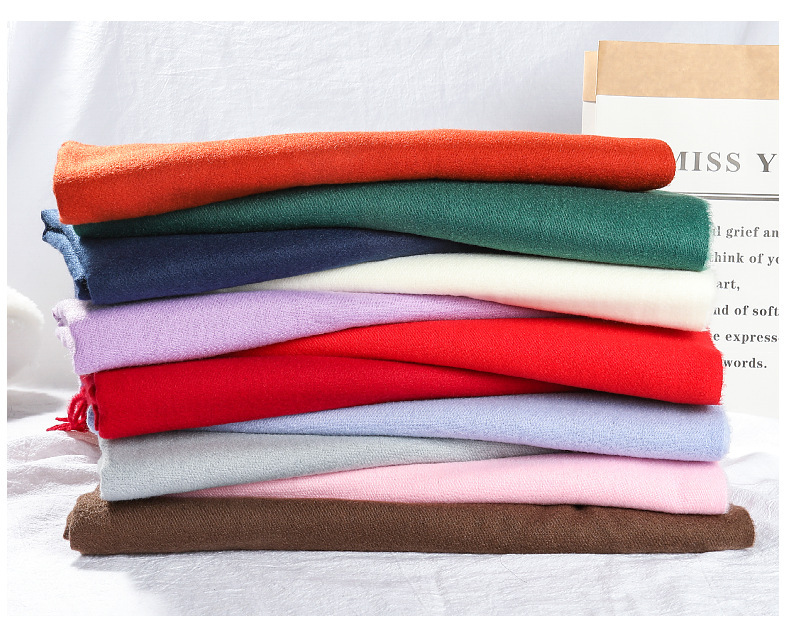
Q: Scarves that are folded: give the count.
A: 11